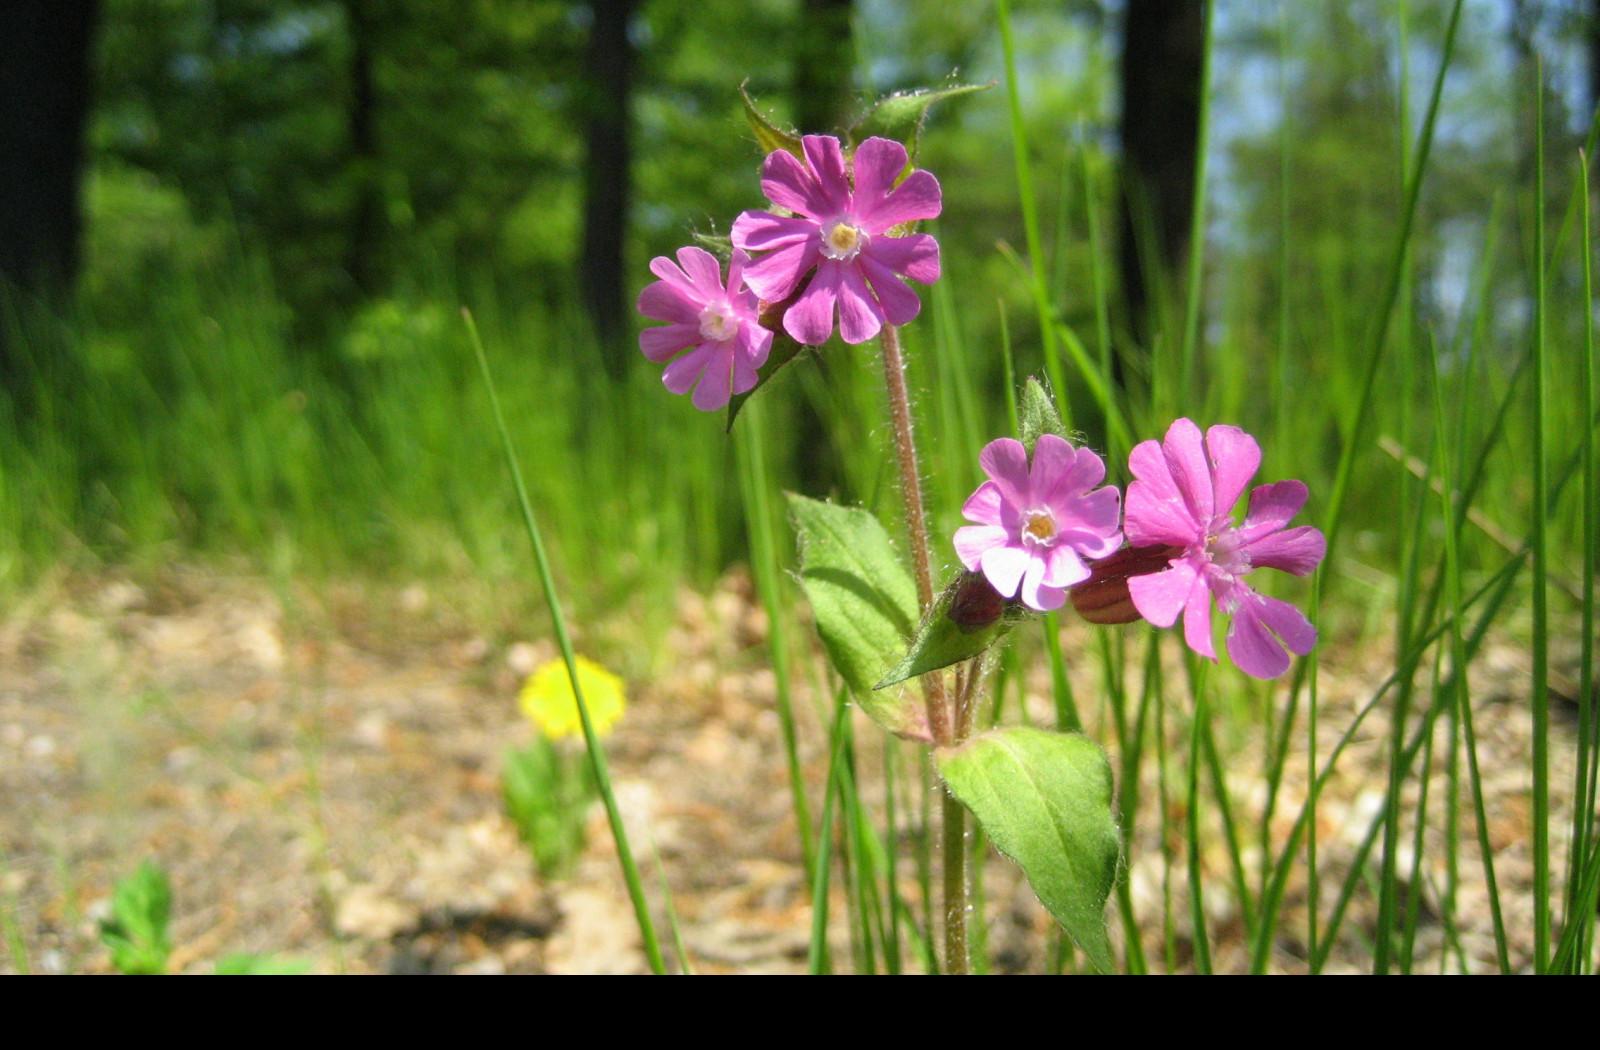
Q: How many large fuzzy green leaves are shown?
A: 2